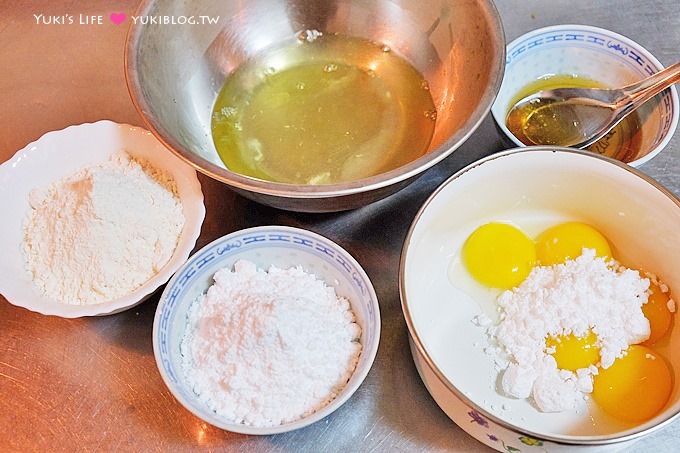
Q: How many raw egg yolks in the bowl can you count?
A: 5